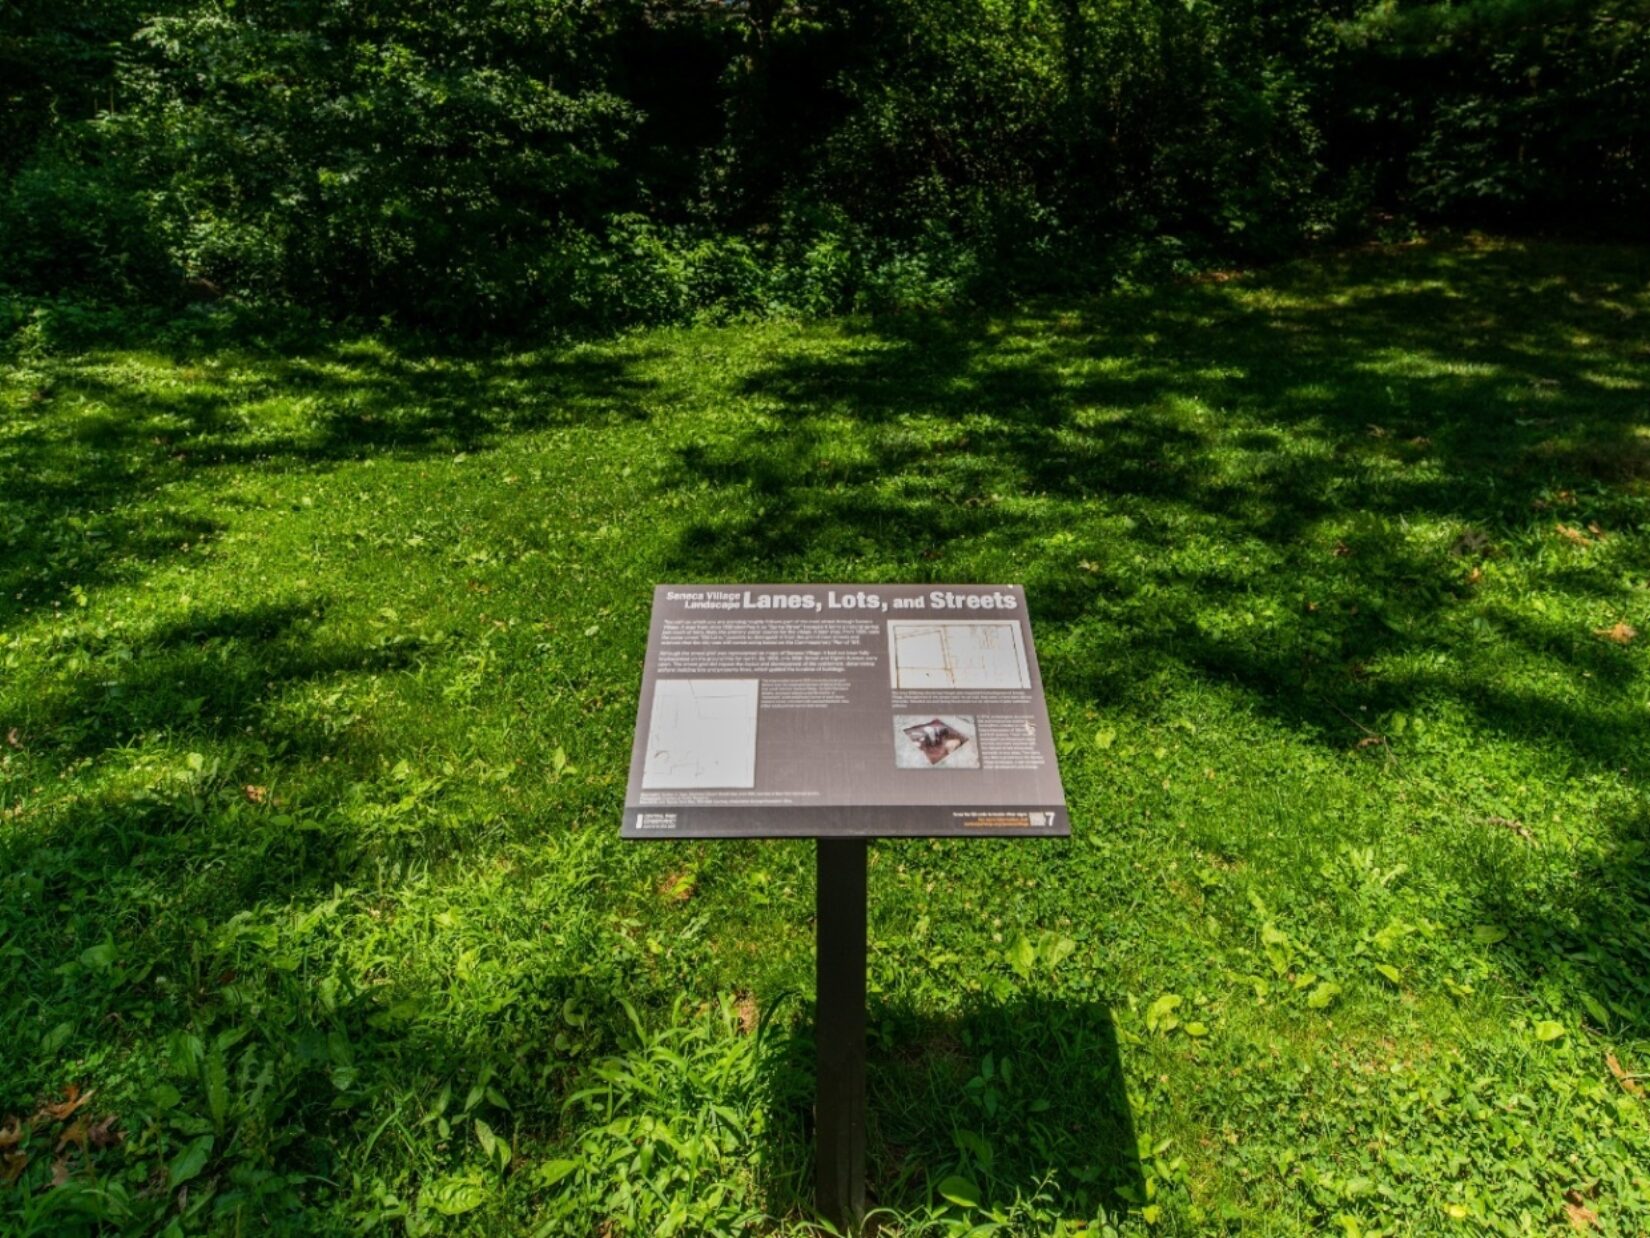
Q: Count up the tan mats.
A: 0